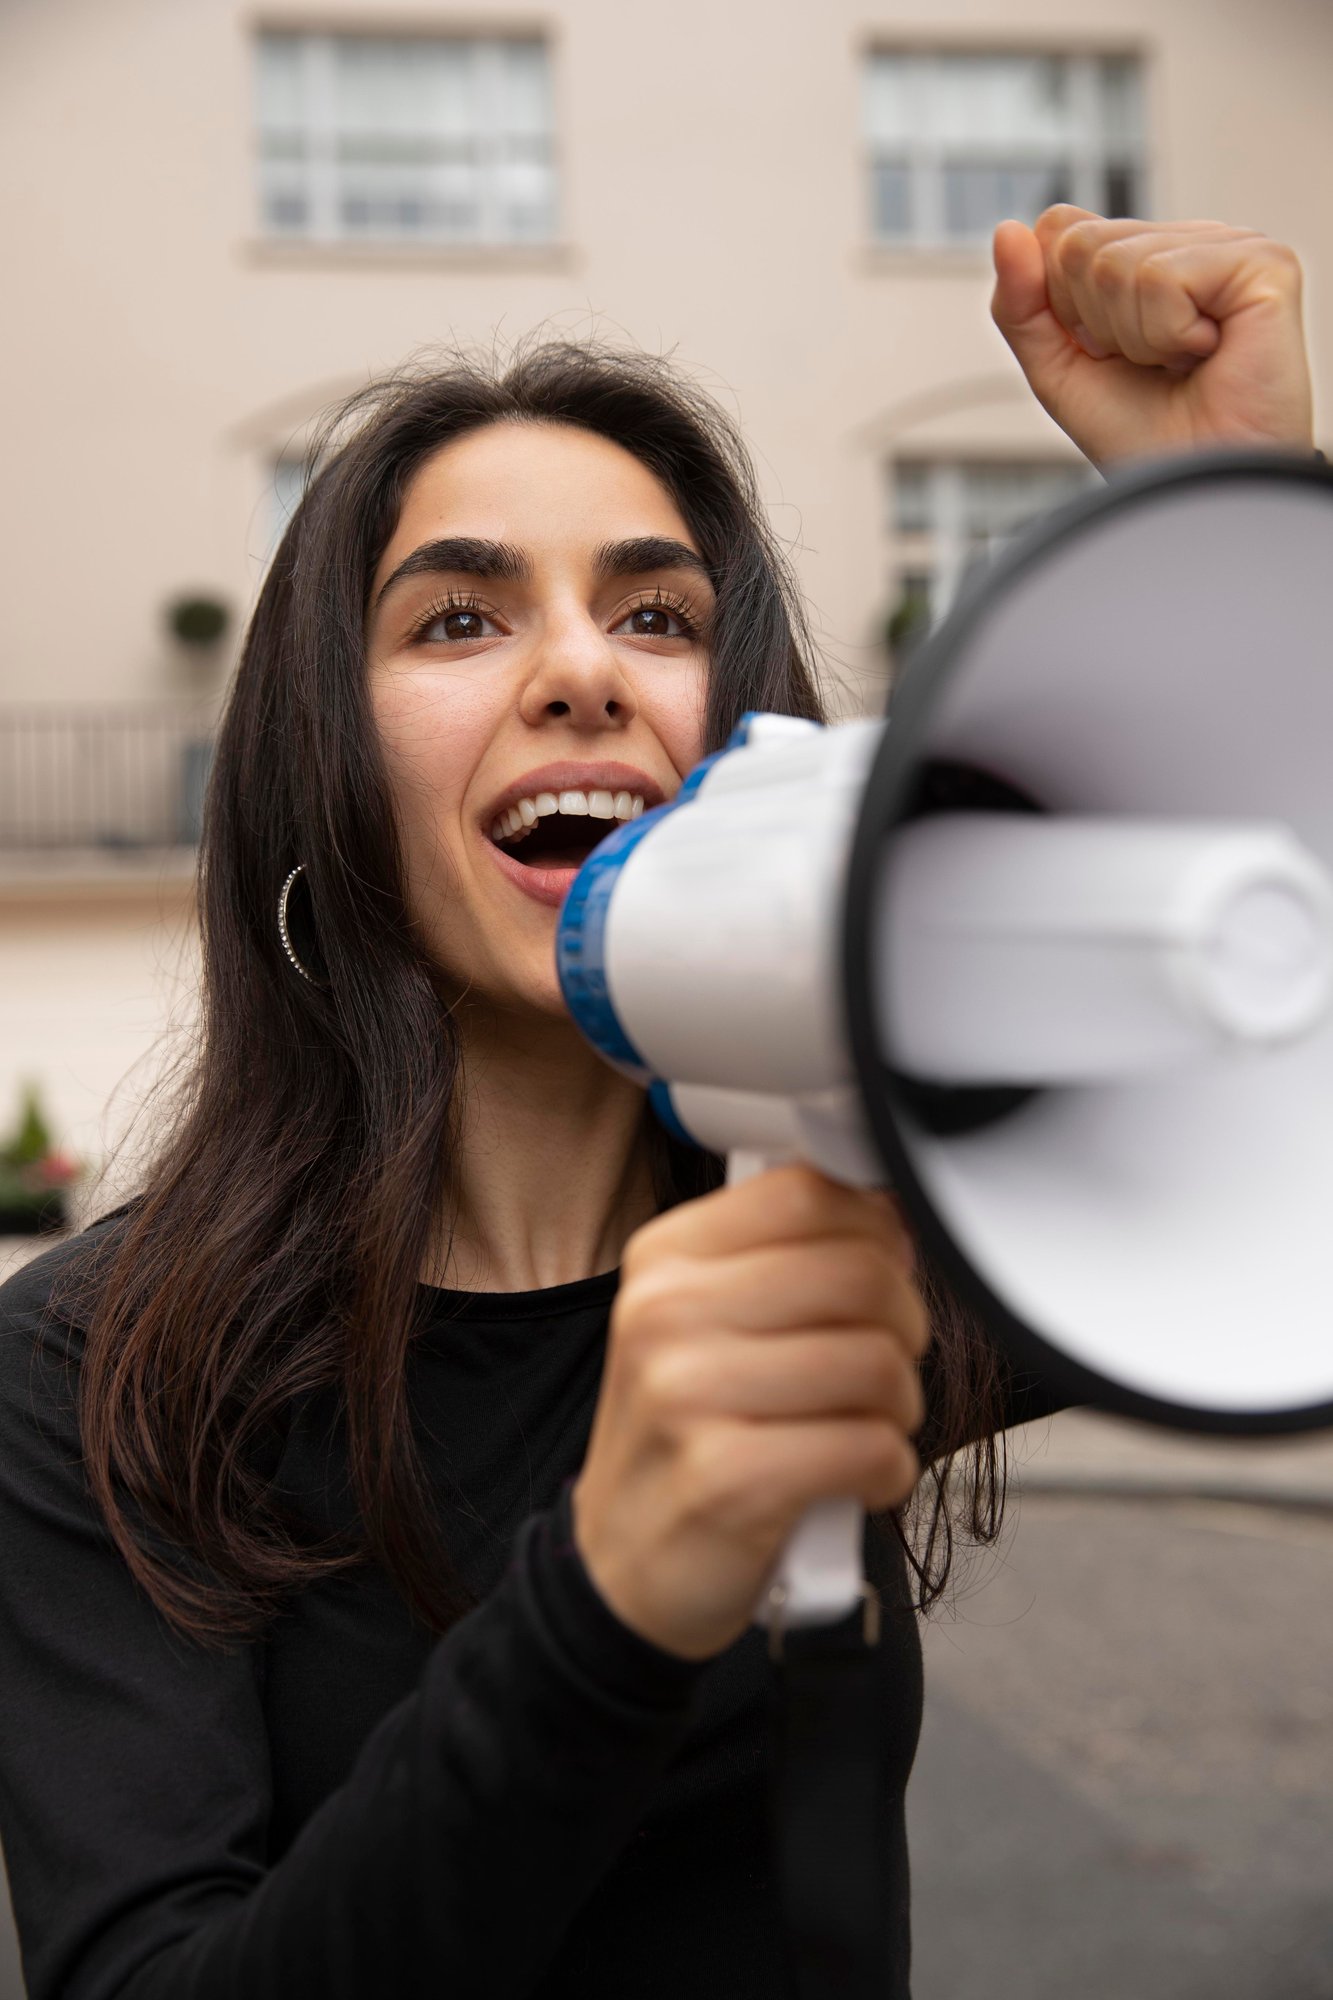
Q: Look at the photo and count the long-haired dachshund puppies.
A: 0